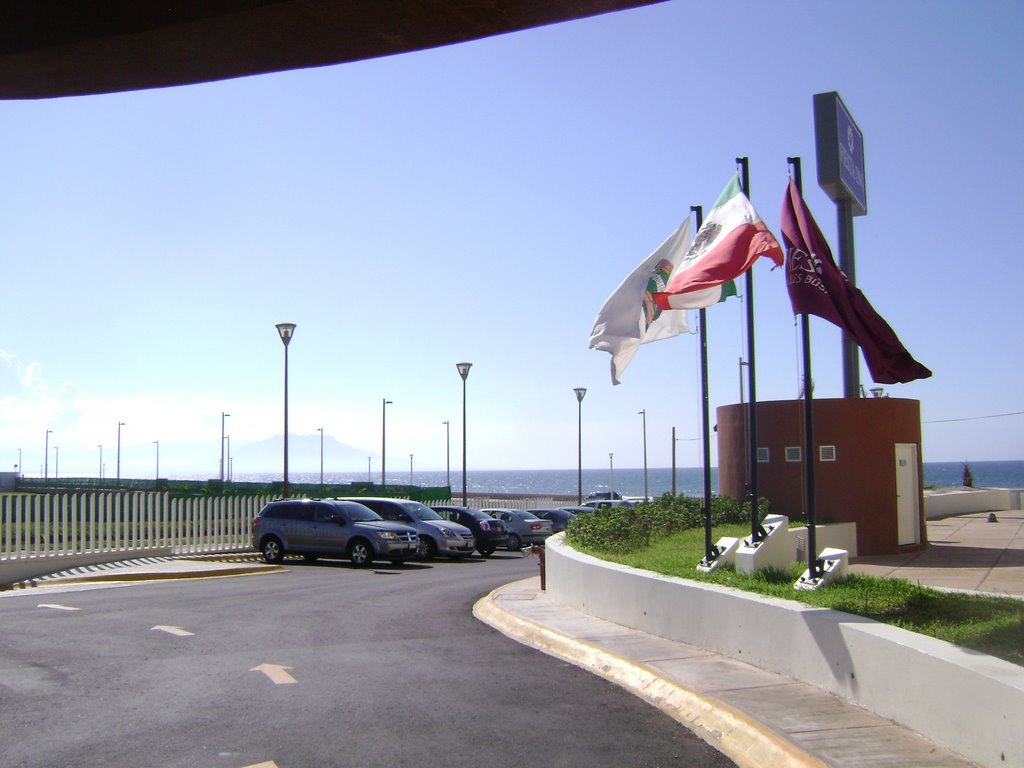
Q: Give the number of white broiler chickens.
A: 0